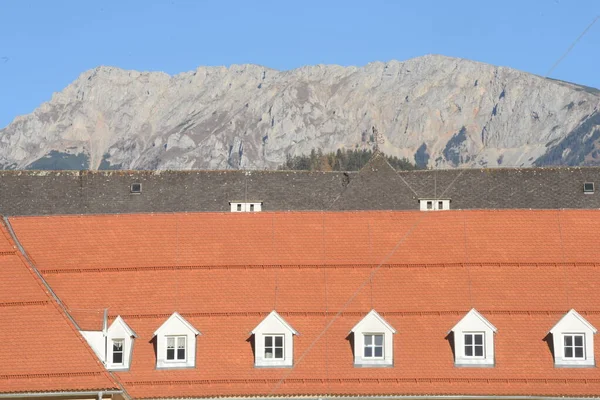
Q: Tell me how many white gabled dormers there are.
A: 6